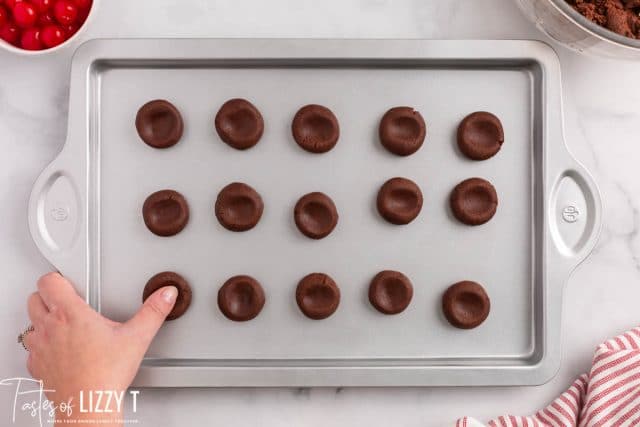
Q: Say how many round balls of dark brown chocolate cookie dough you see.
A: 15